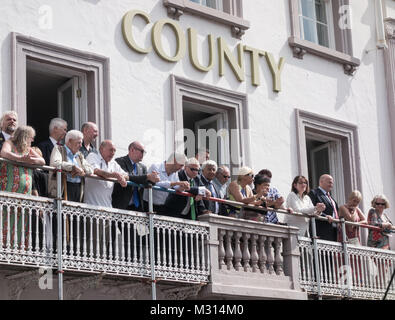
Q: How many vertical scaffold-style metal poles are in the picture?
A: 4